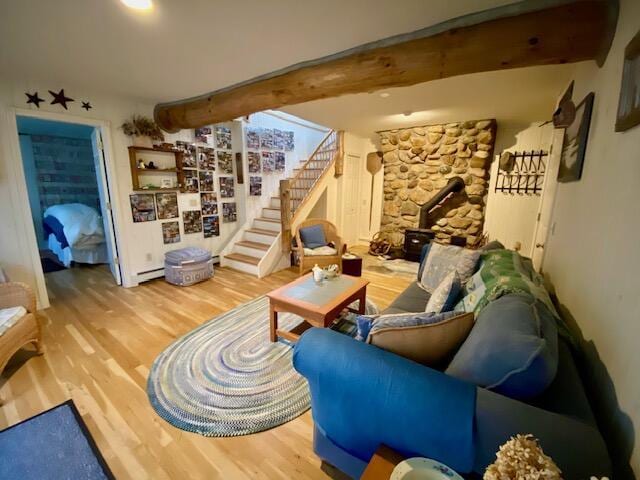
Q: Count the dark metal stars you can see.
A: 3